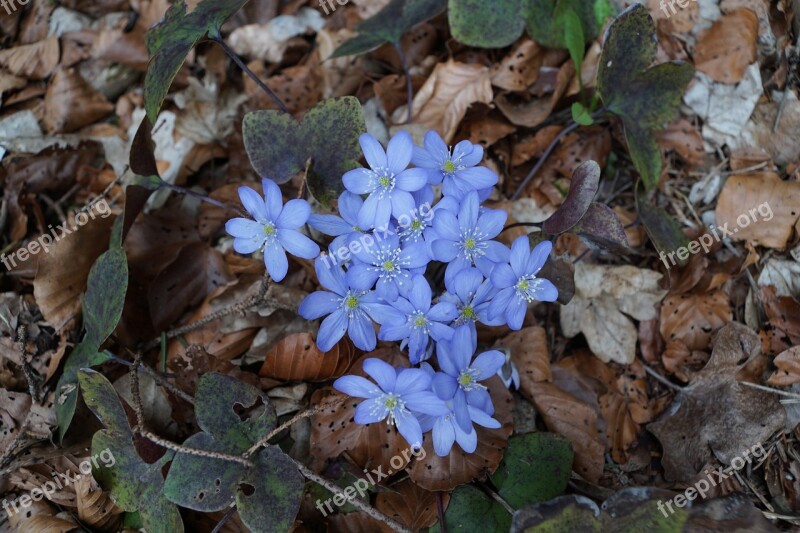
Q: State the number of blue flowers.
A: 14